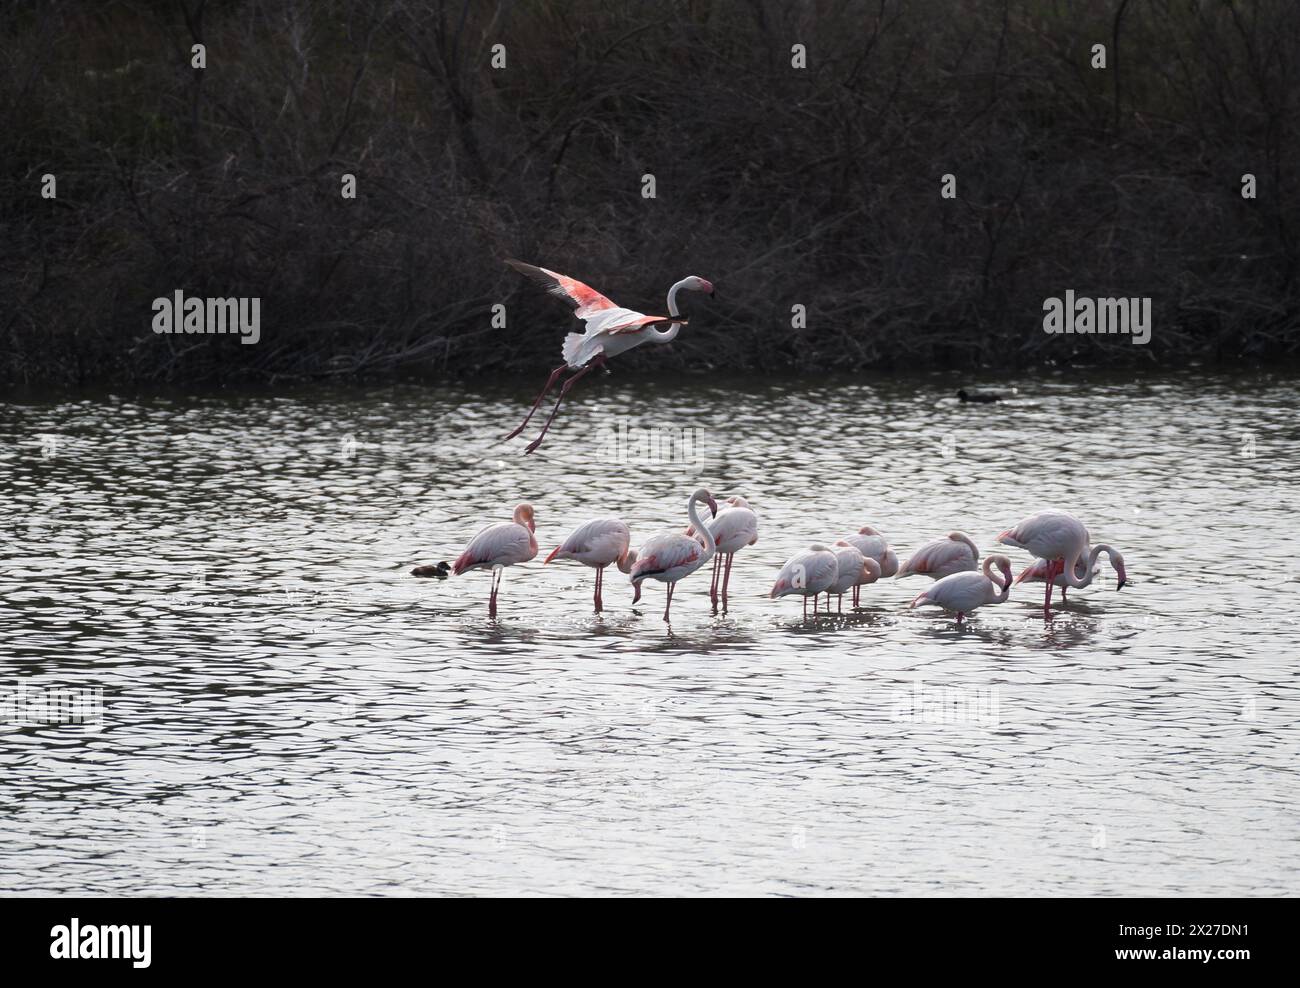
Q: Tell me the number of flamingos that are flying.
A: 1